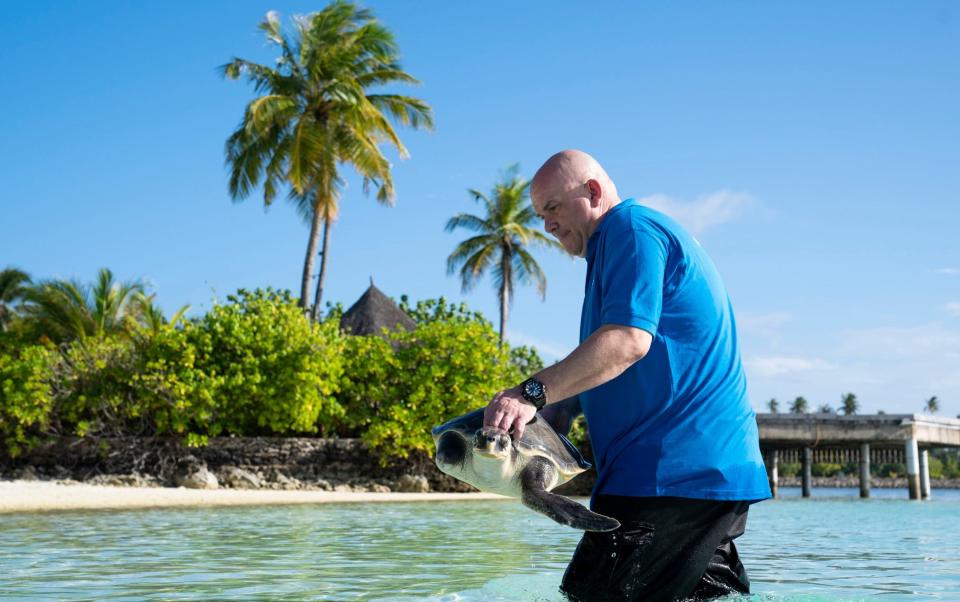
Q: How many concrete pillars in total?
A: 5